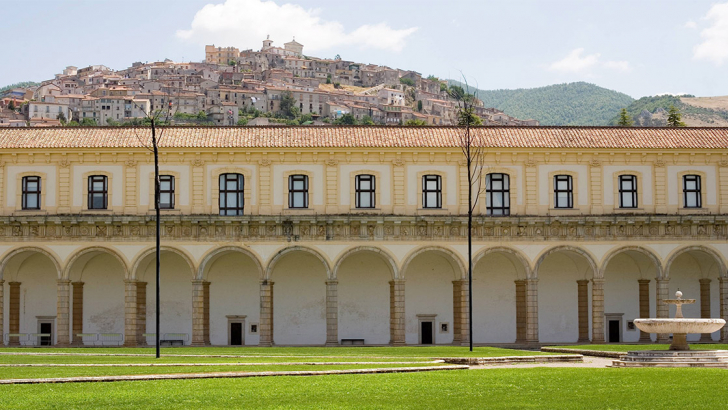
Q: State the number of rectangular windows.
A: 11